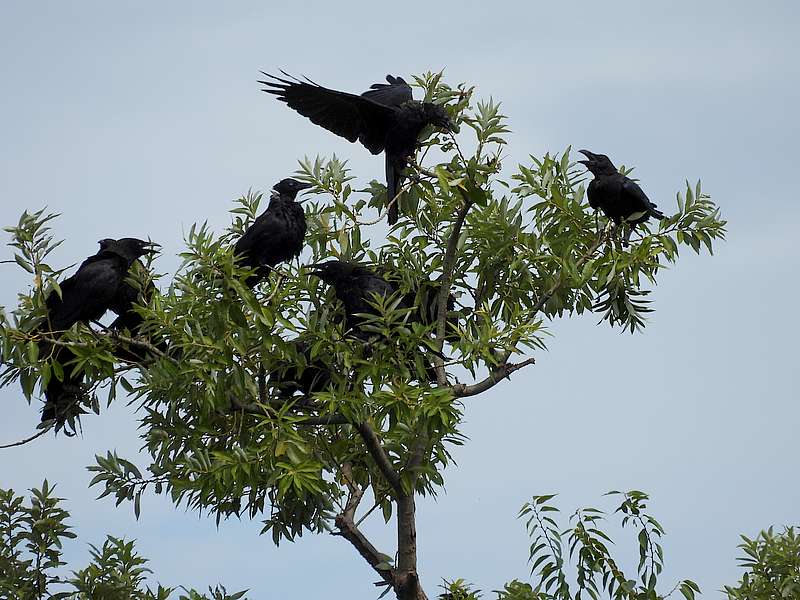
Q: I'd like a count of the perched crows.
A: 5